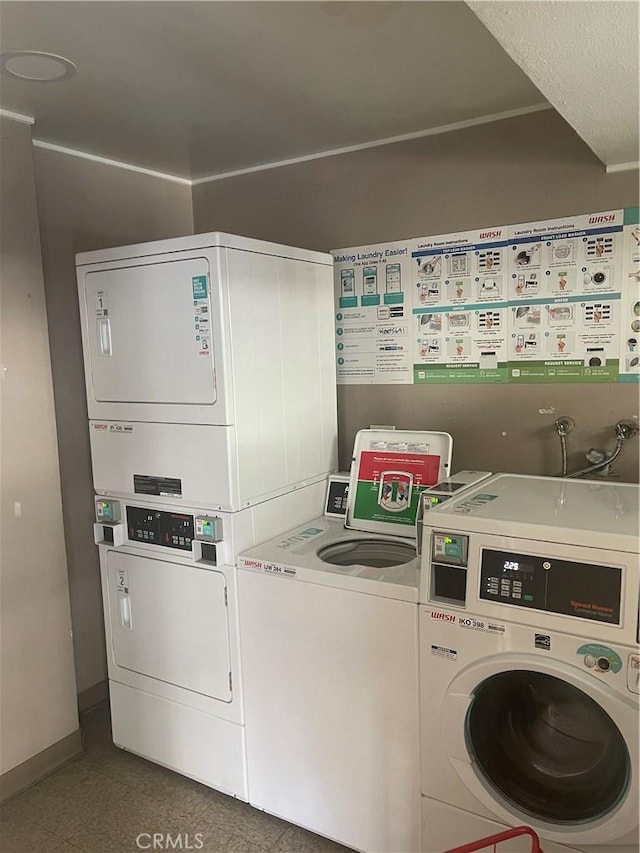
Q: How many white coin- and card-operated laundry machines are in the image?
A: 4